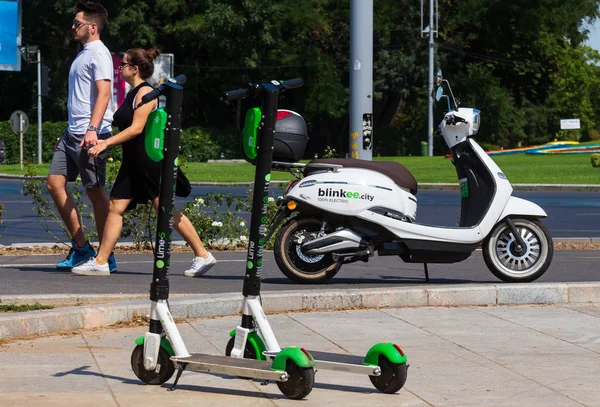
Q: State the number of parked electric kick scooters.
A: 2